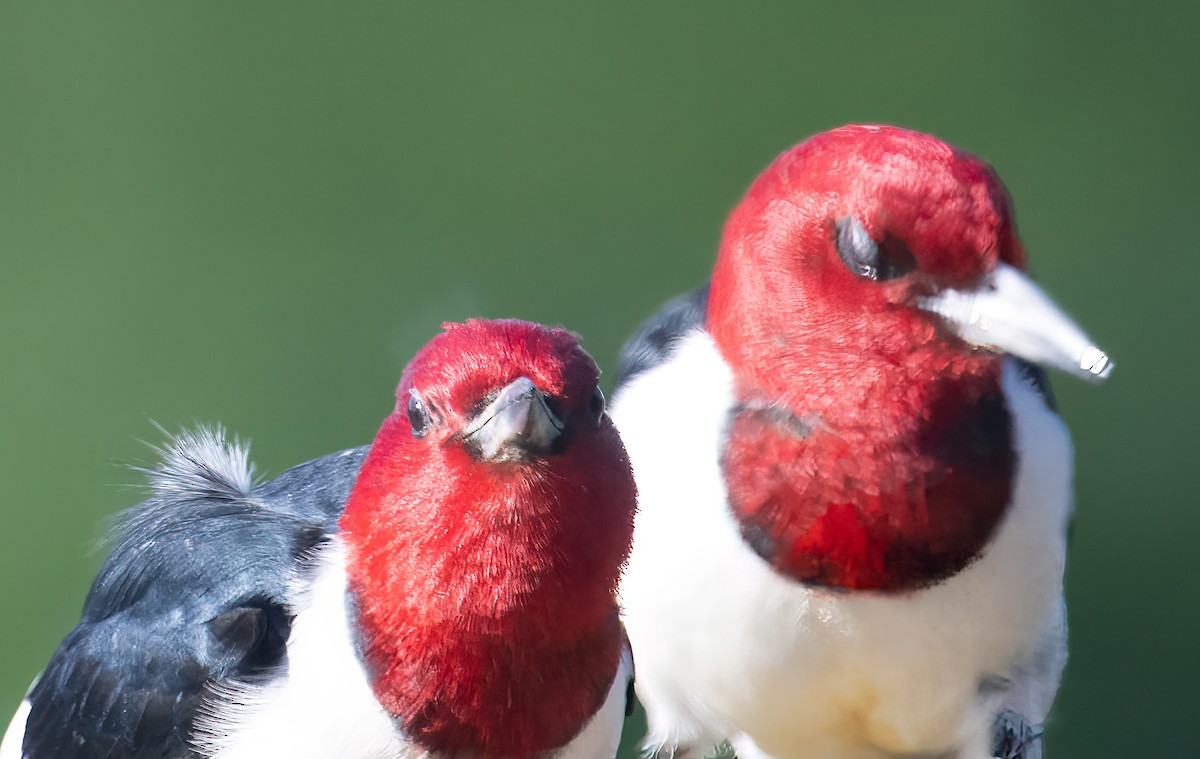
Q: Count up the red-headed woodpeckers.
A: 2